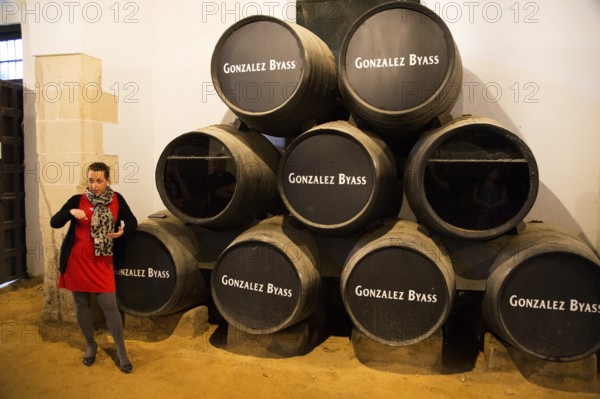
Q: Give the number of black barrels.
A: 9